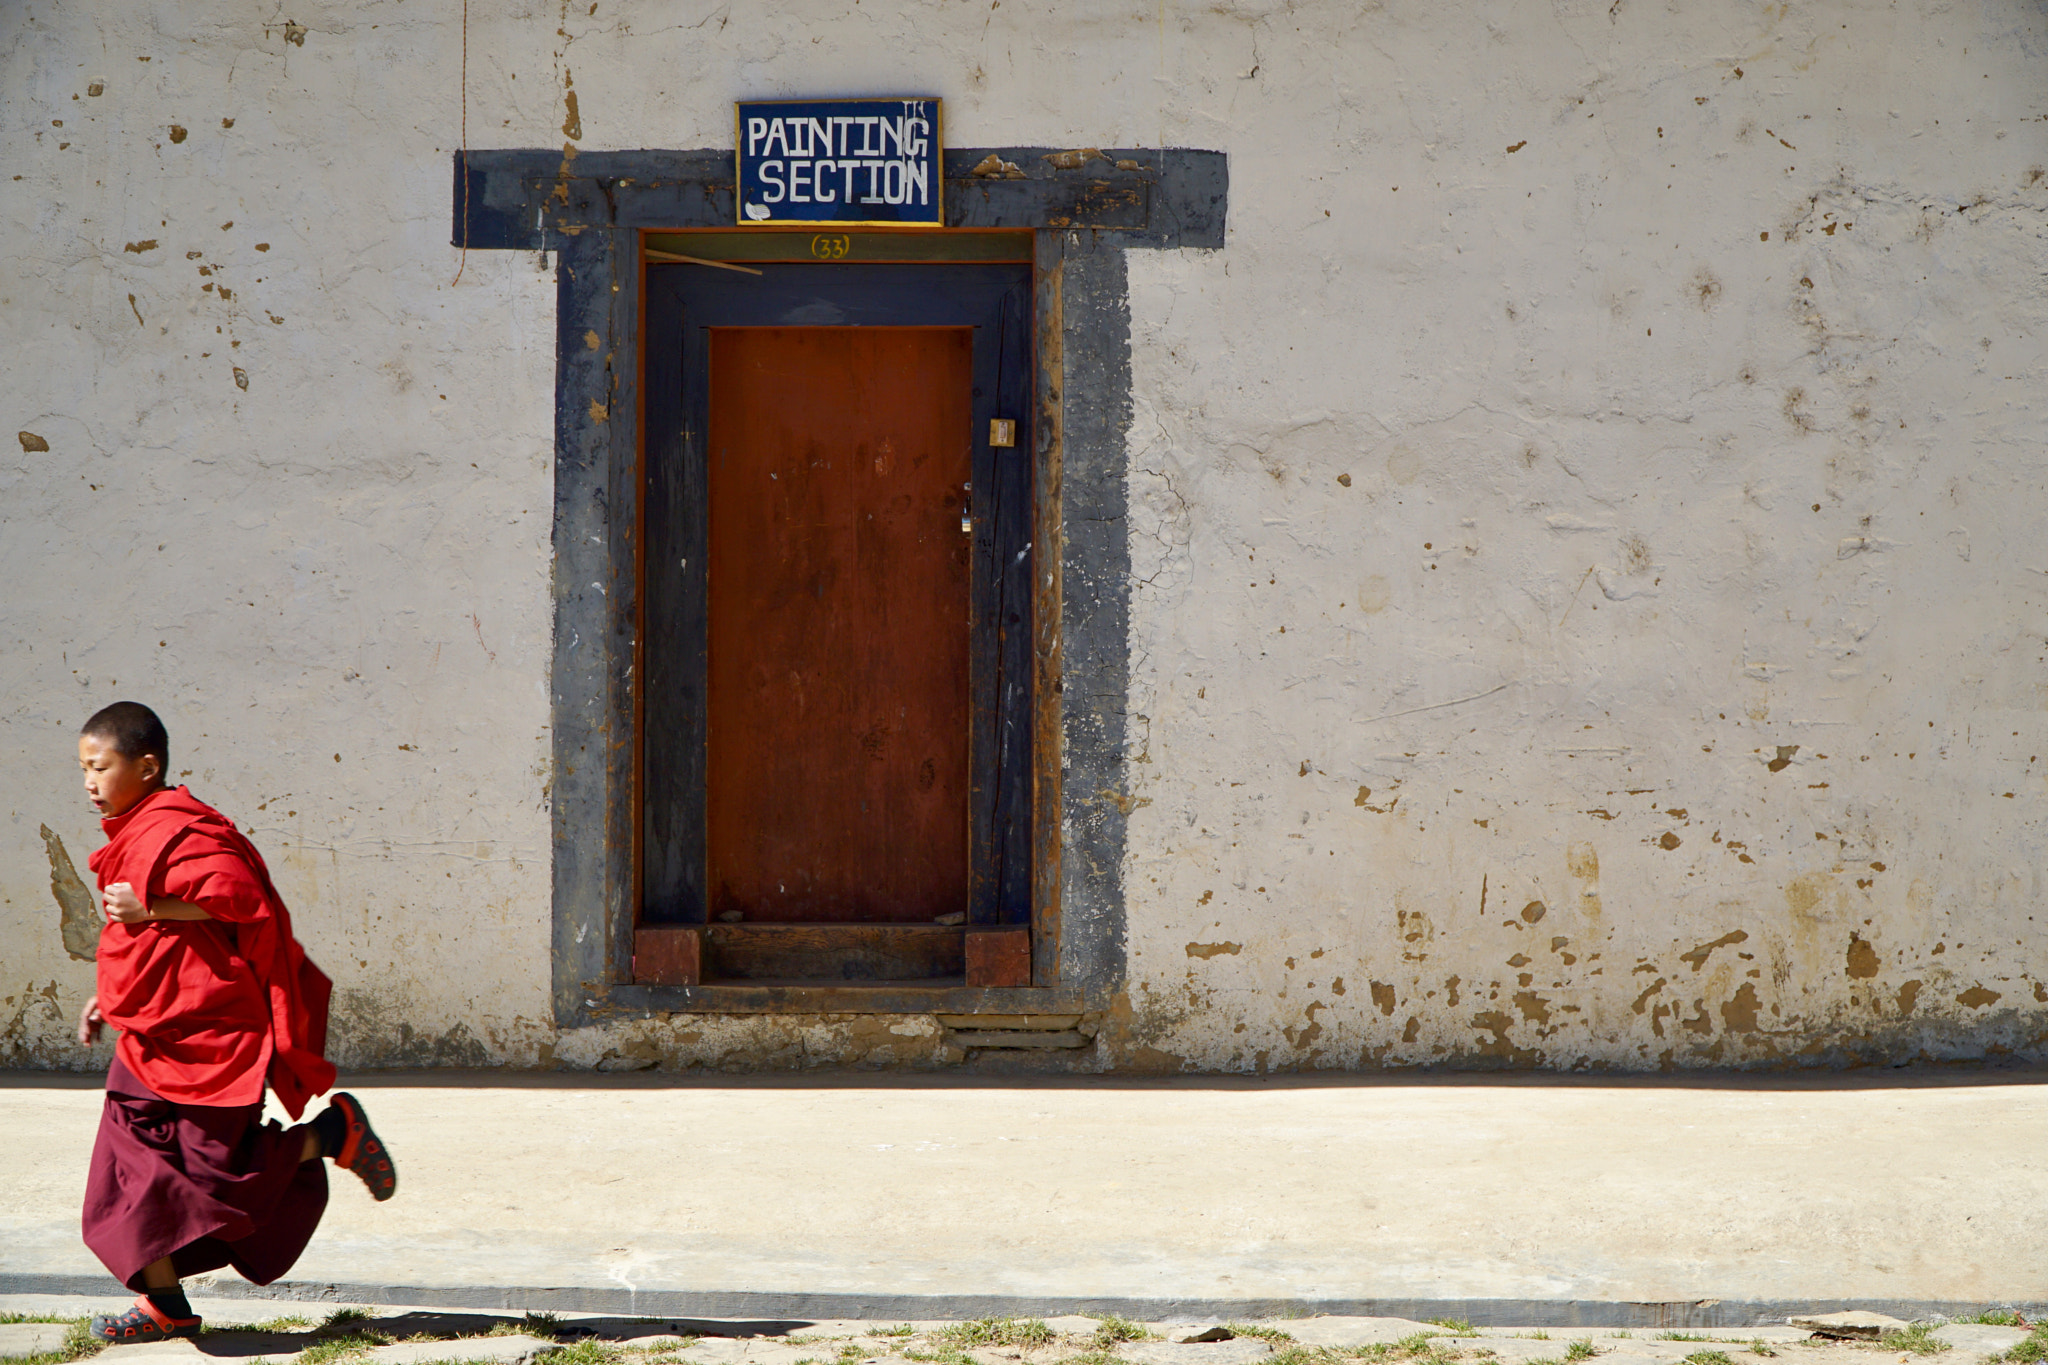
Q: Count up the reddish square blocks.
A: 2